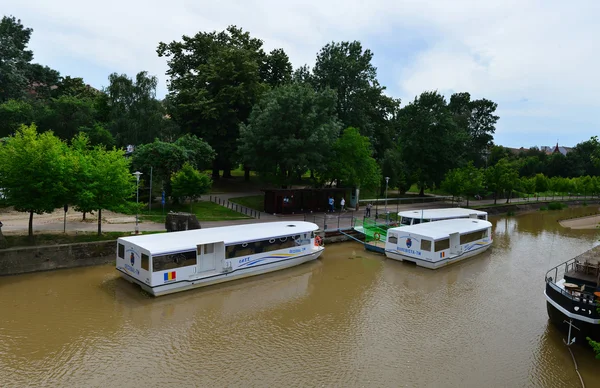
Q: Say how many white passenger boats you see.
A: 3